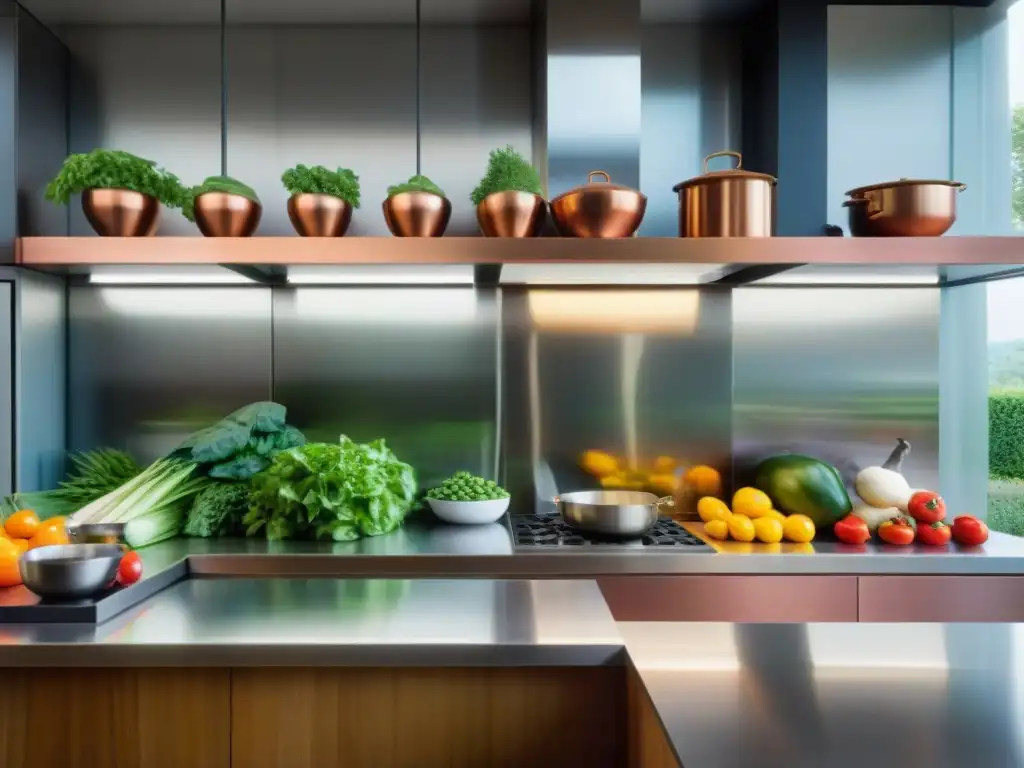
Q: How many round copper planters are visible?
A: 5